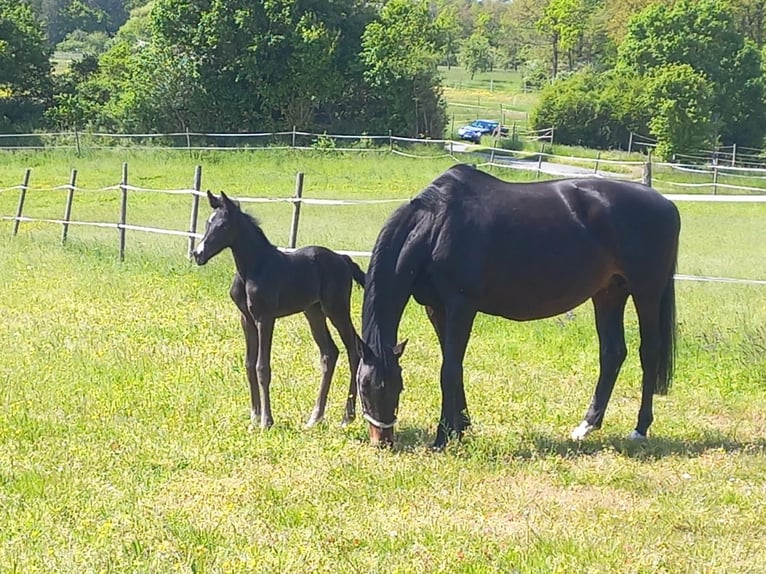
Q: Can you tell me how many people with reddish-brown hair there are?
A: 0